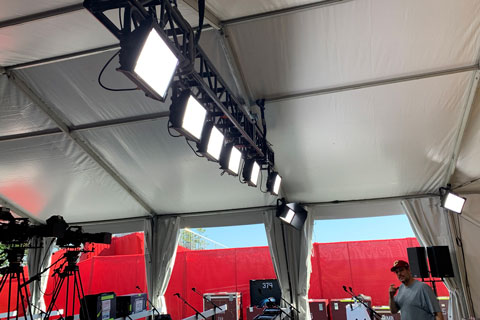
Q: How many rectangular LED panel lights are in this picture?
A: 8